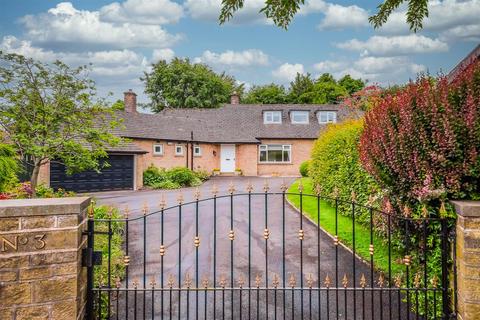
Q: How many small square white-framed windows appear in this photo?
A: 3